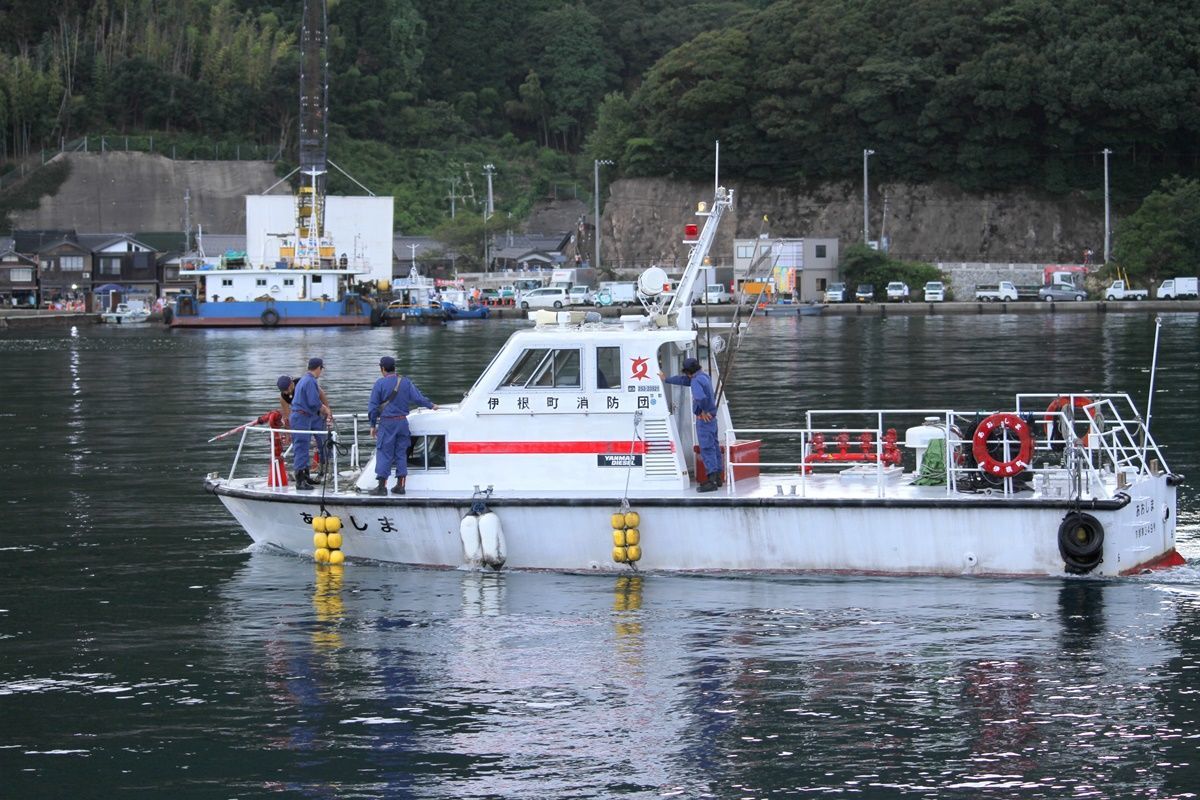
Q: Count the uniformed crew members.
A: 4